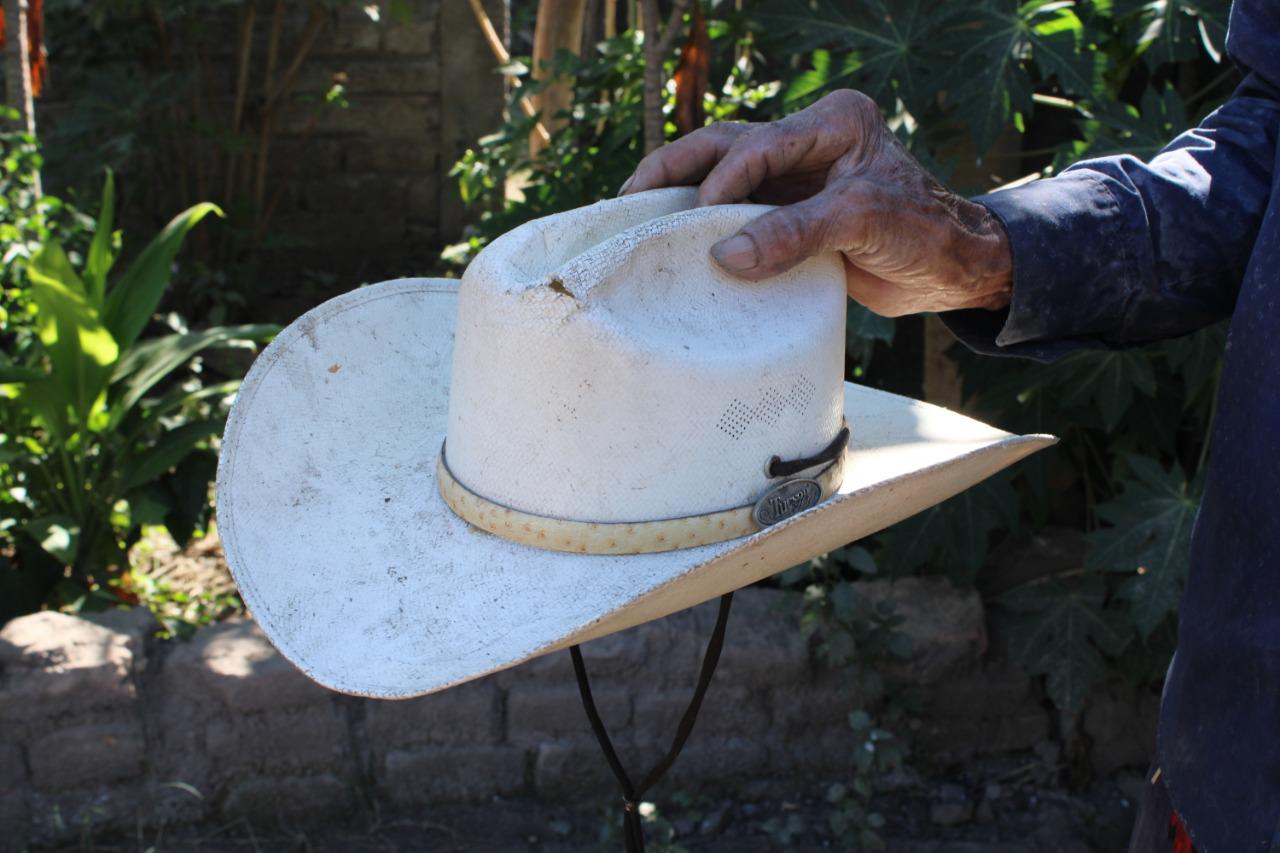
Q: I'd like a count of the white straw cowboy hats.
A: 1